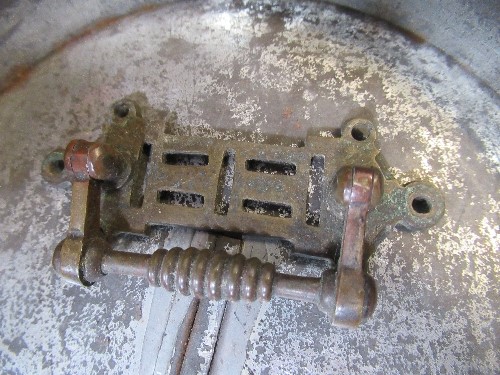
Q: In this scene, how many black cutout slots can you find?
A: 7